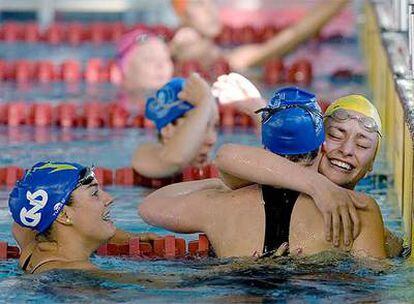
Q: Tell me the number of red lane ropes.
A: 5